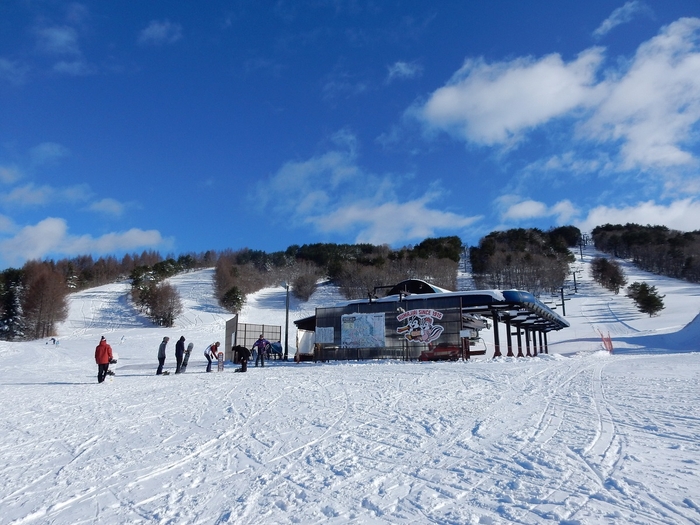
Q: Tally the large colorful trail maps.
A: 1